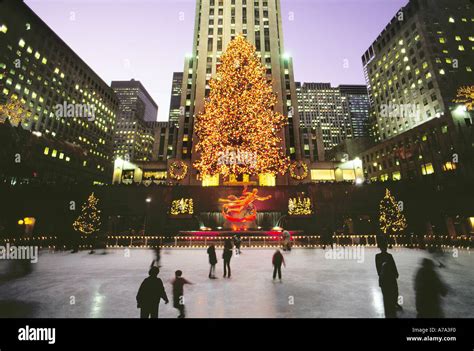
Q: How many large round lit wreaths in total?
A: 2